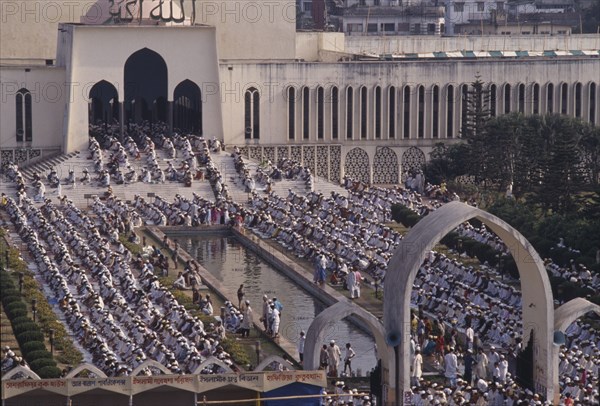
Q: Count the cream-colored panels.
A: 5